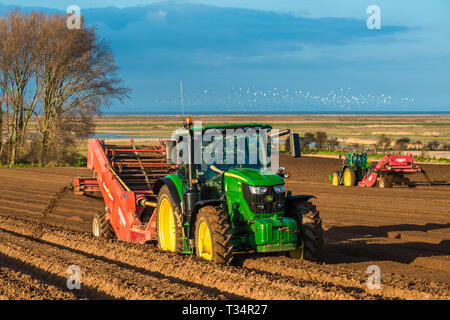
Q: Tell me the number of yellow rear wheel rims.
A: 2